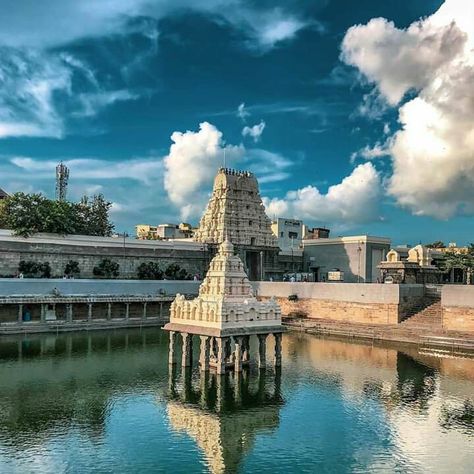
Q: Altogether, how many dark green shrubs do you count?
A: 5